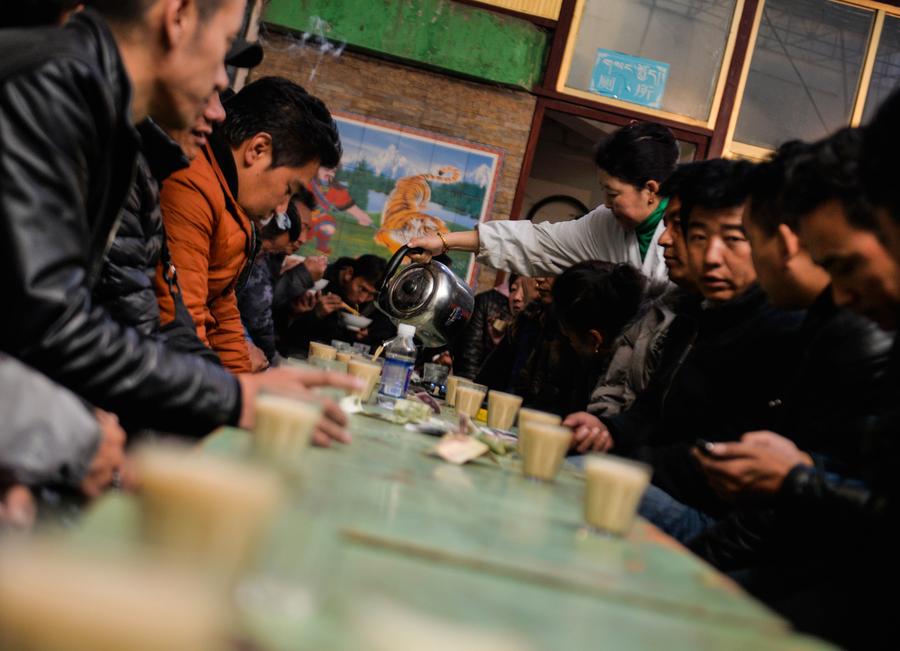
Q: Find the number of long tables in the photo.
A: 1